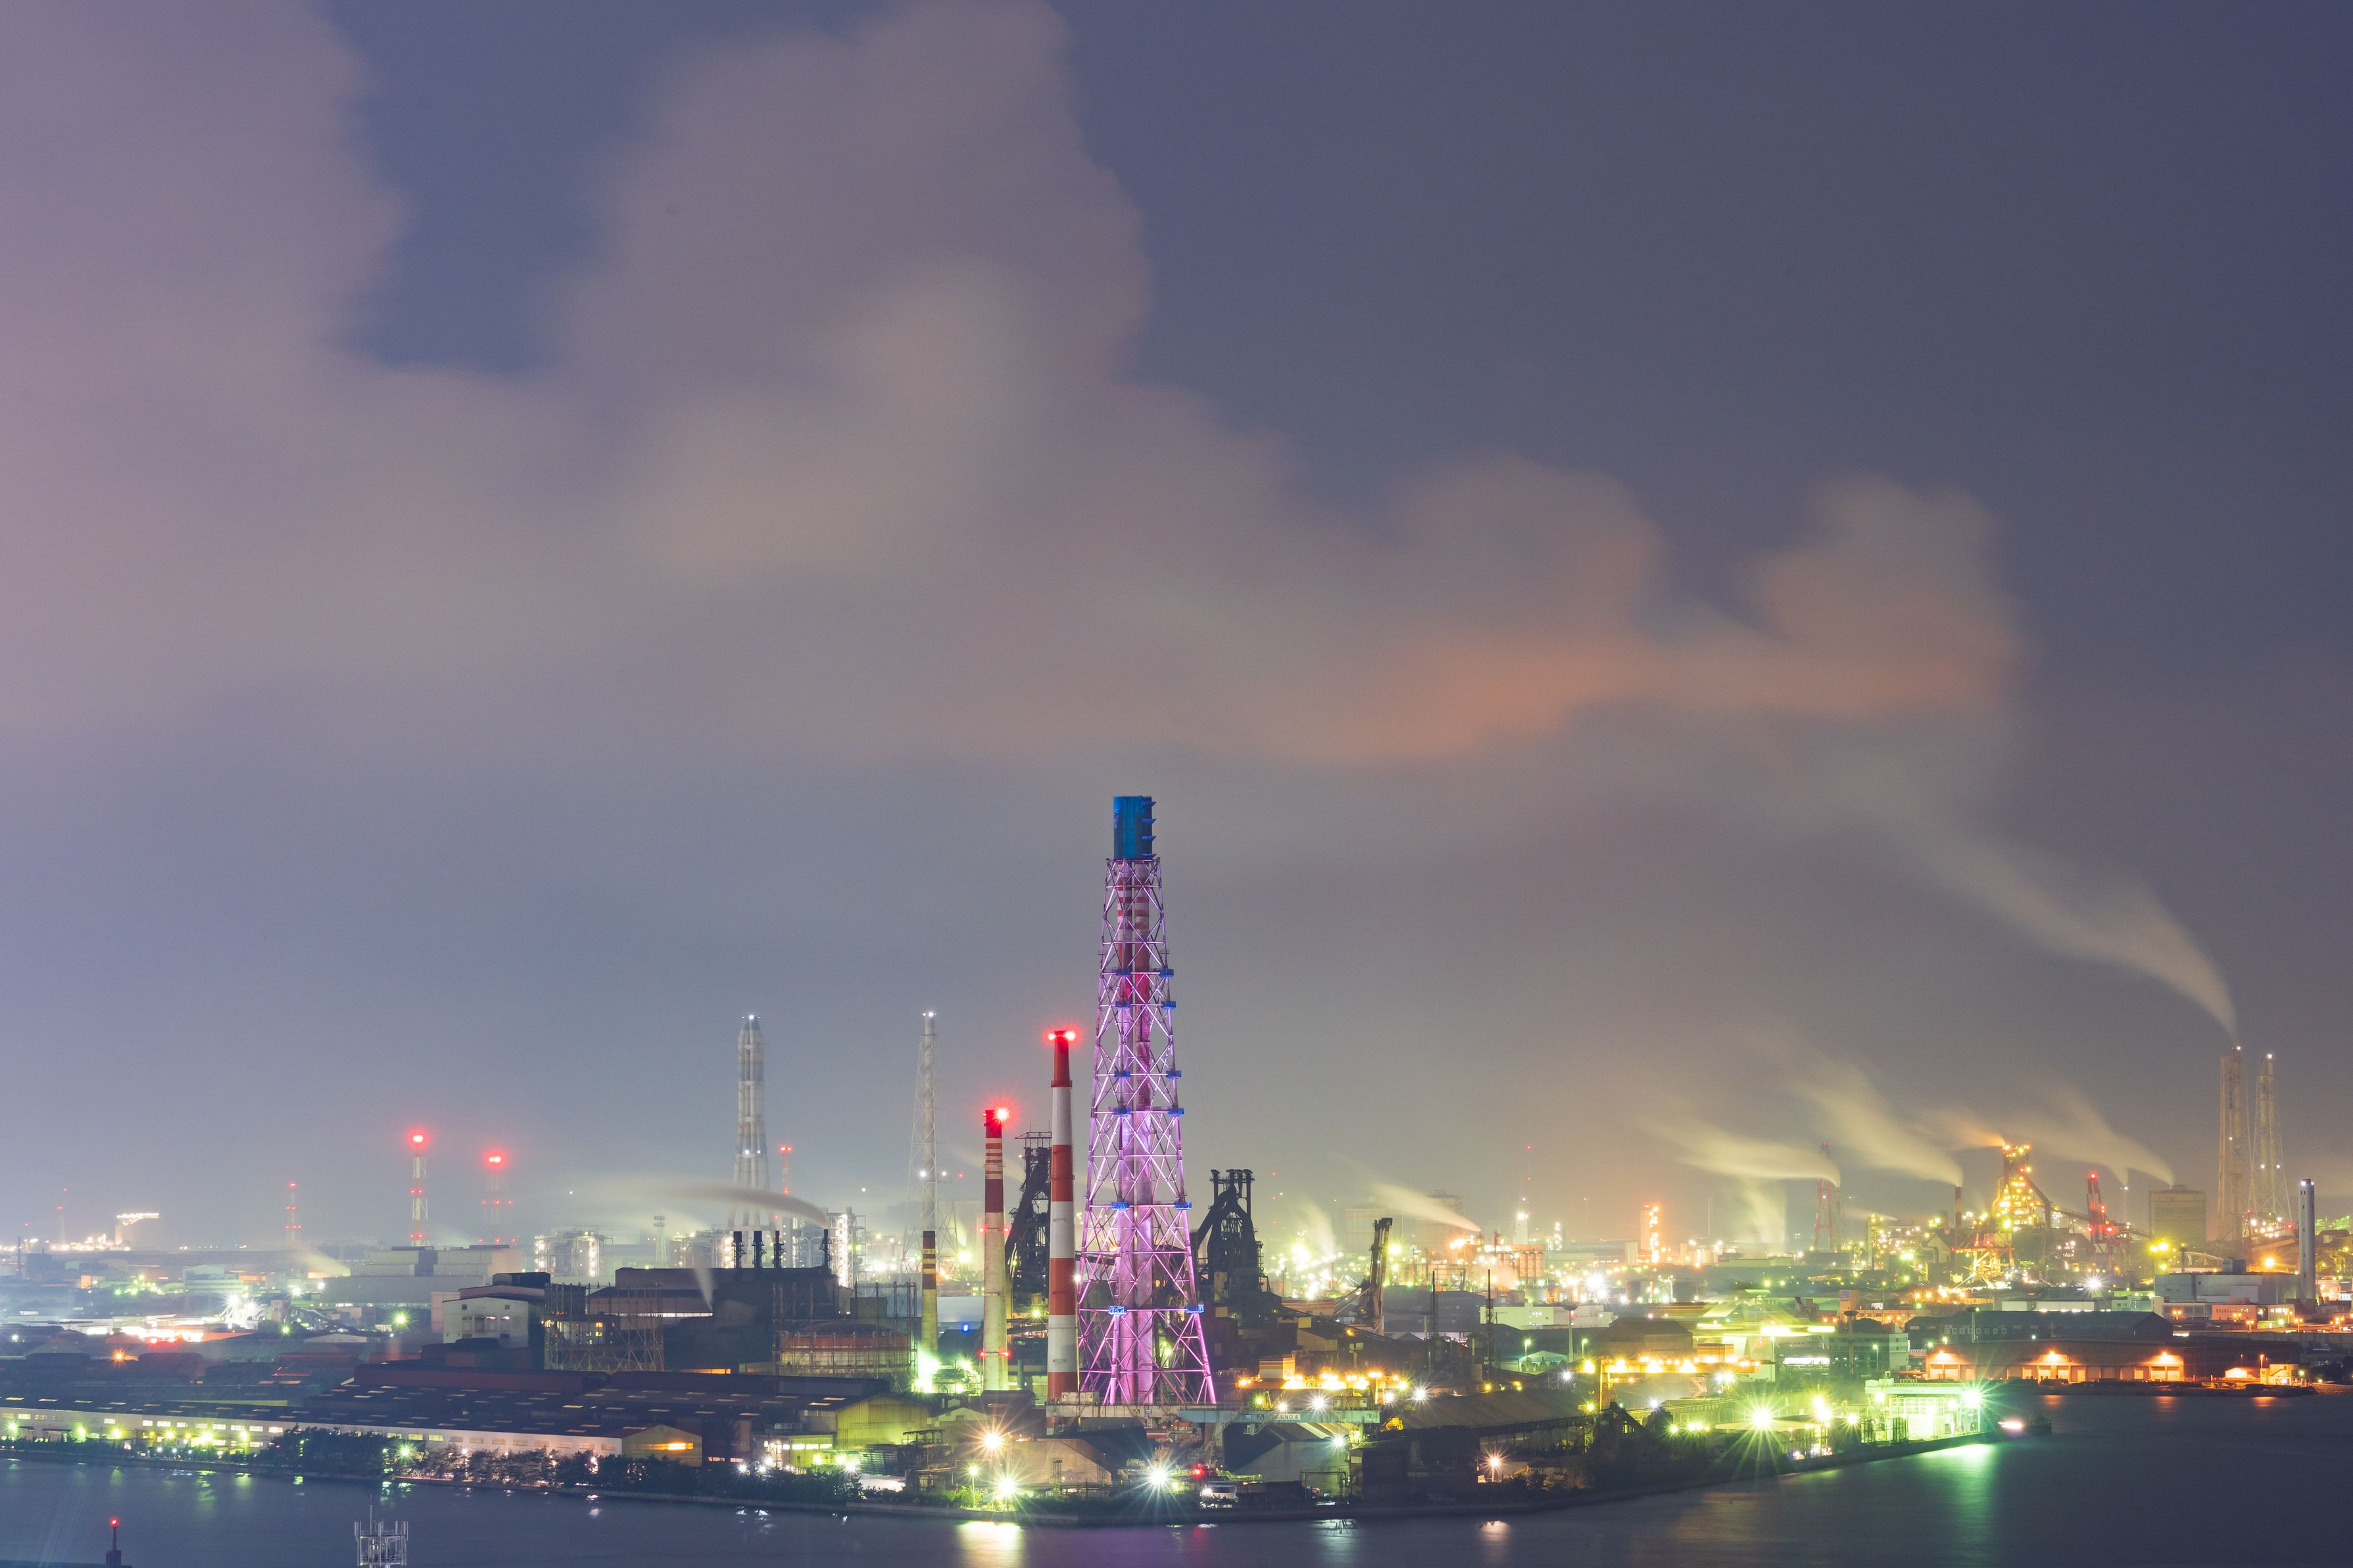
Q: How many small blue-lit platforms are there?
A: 12